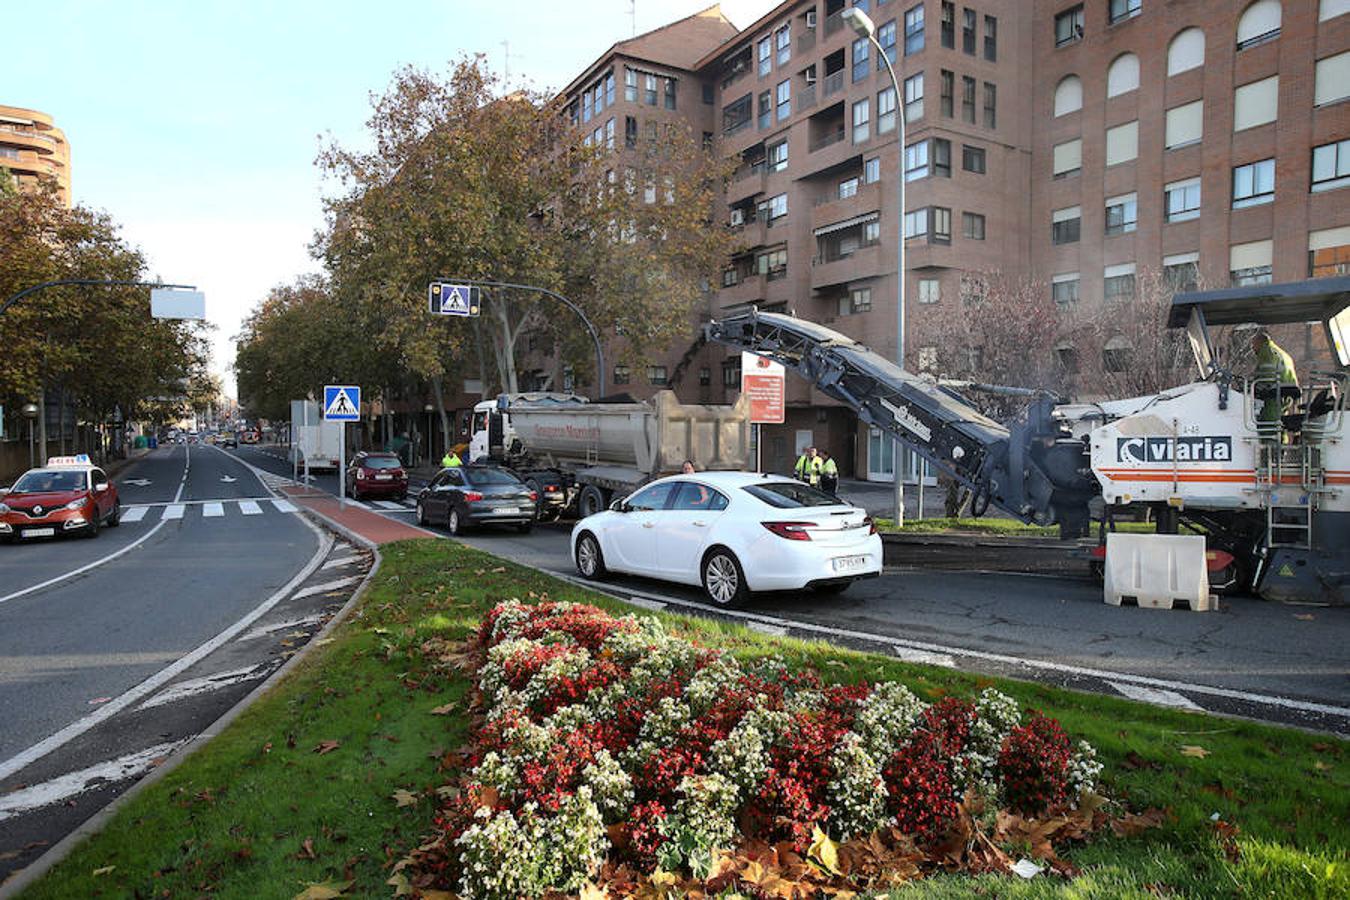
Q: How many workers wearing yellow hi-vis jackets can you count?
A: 5